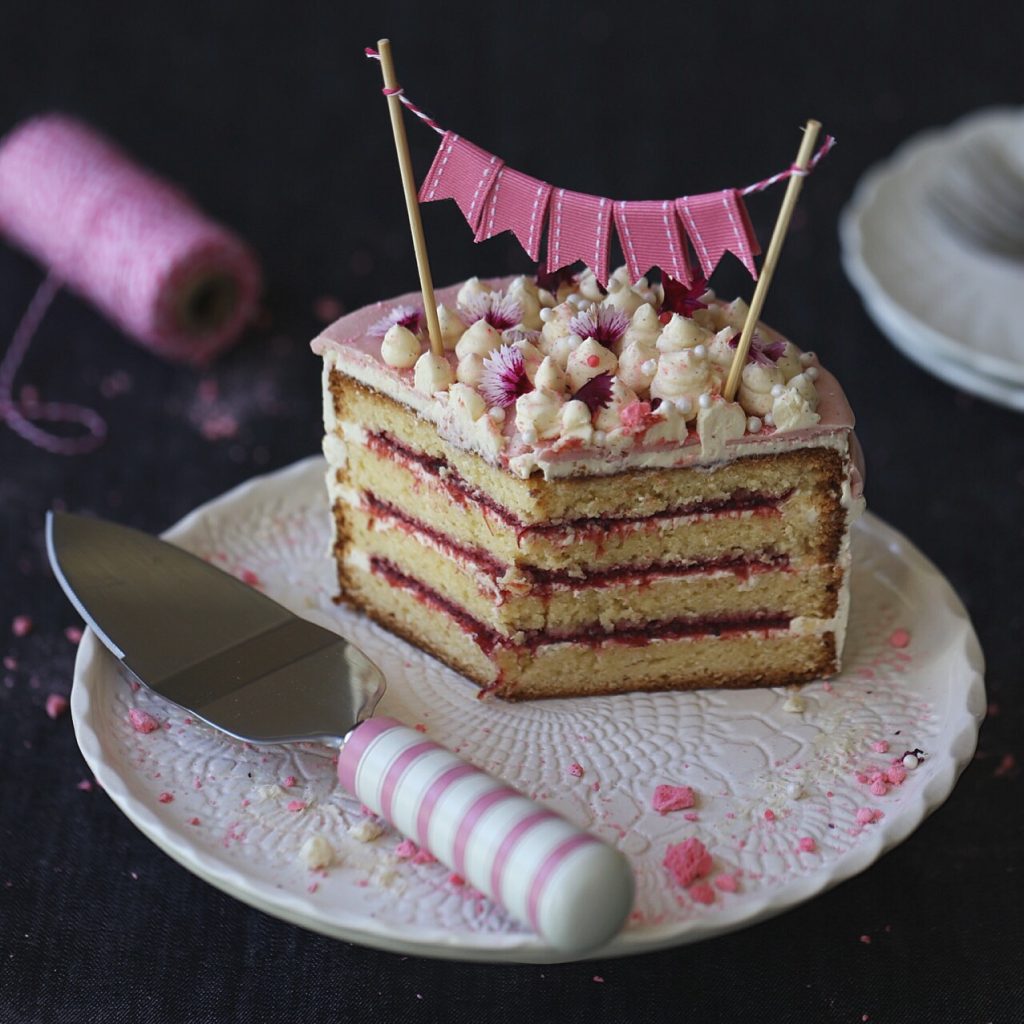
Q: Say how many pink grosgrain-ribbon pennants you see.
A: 5